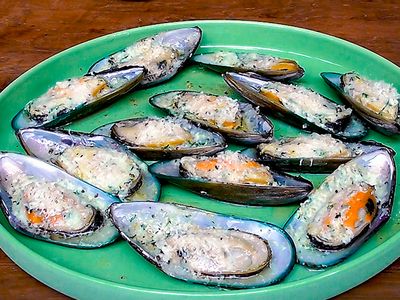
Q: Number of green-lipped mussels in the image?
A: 13